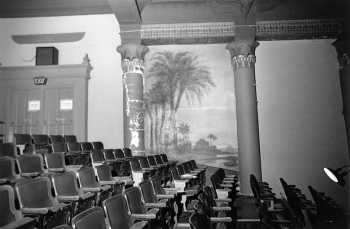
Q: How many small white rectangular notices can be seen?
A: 2